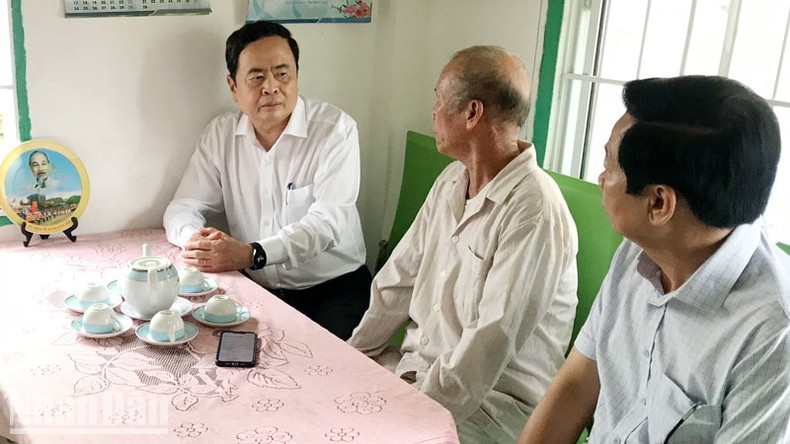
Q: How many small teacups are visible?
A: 5